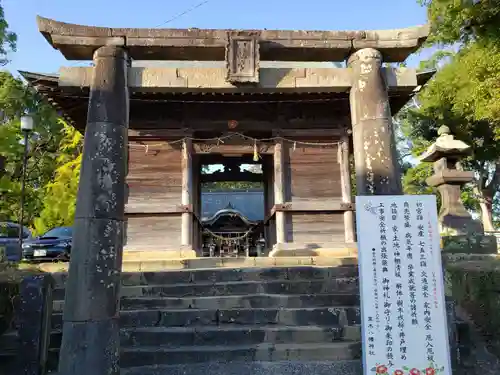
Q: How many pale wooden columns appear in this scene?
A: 3